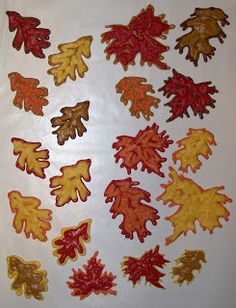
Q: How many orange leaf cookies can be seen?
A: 4